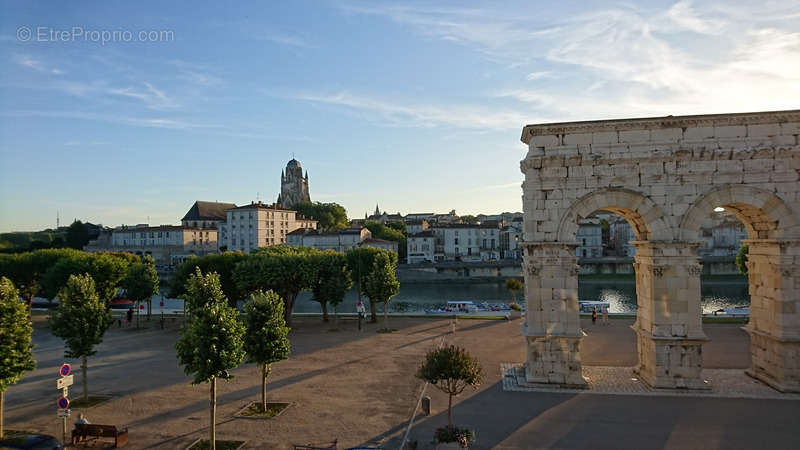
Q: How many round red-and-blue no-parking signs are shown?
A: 2